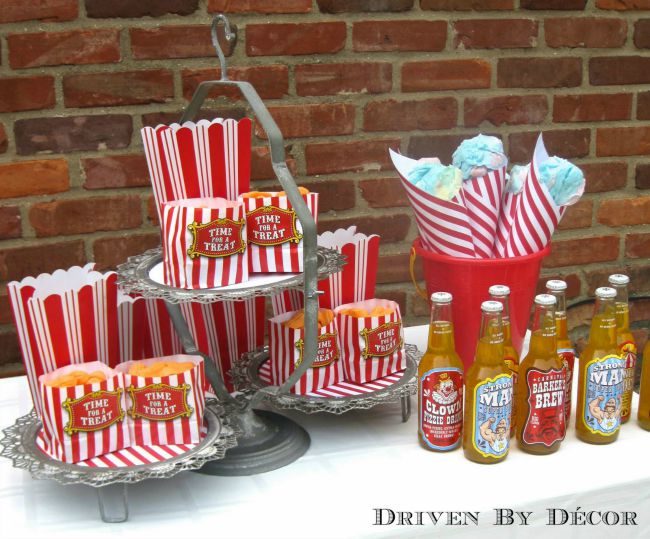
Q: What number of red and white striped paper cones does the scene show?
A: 4